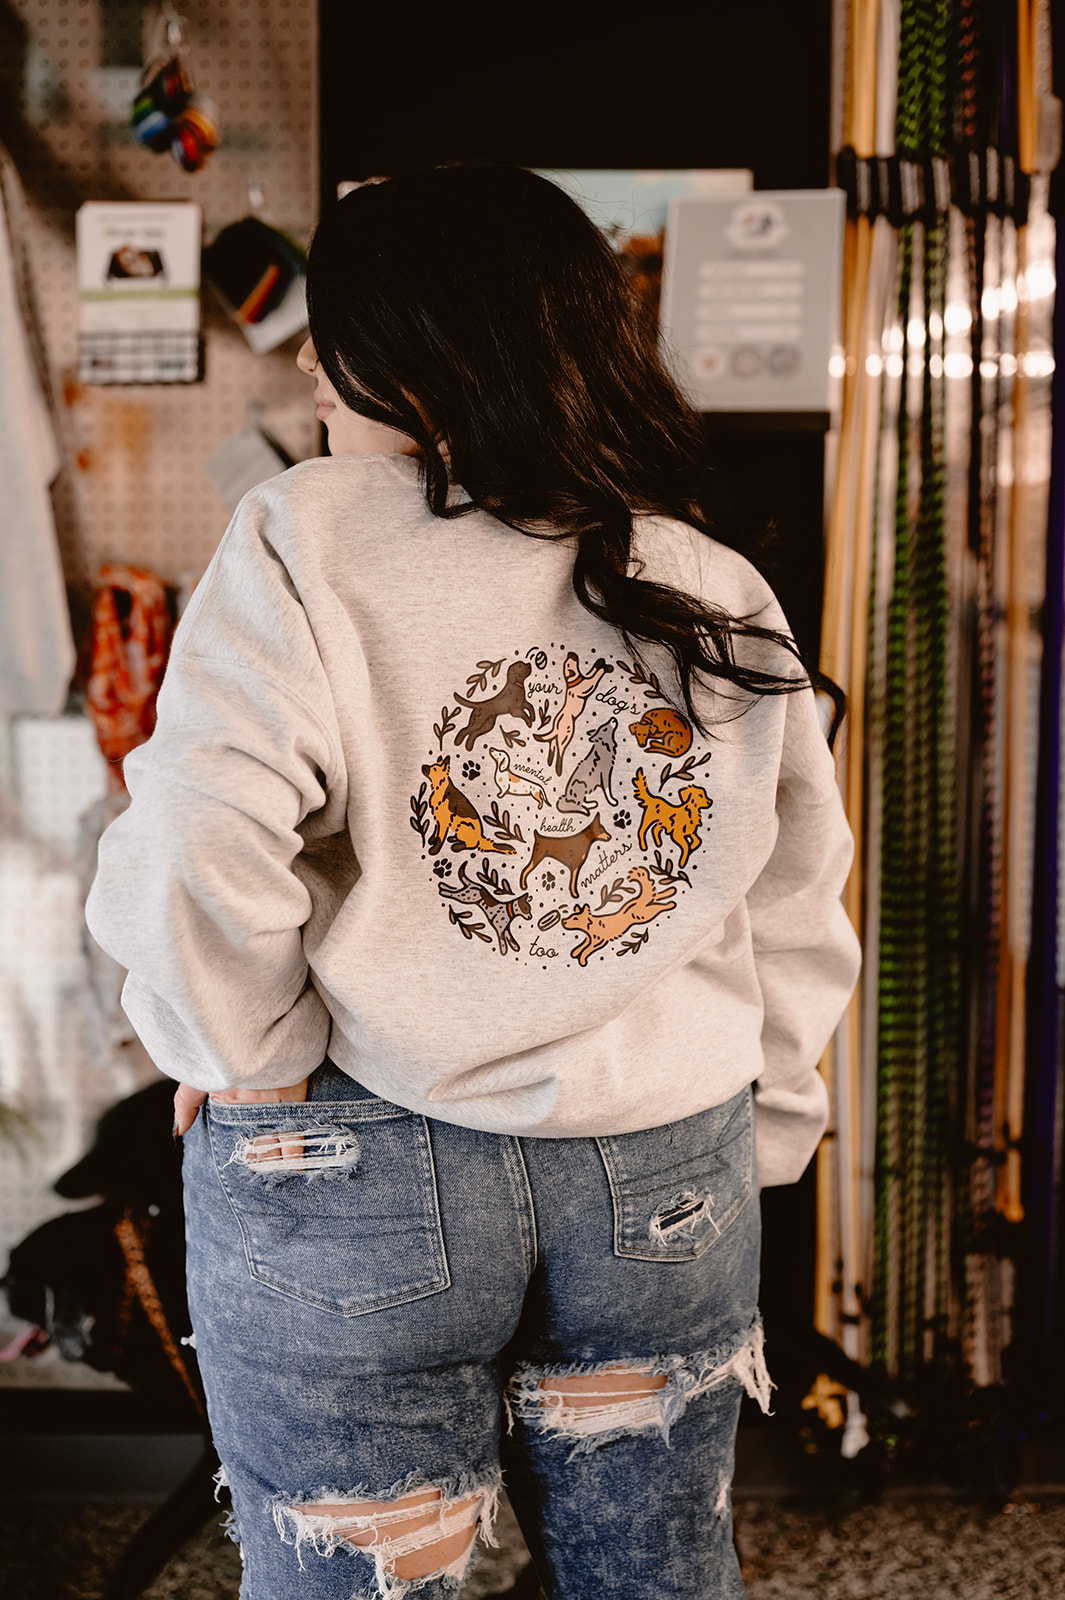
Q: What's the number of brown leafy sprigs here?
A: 13